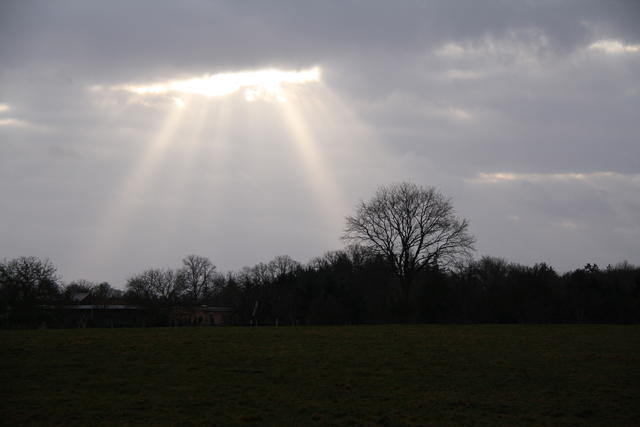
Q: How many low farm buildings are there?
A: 2